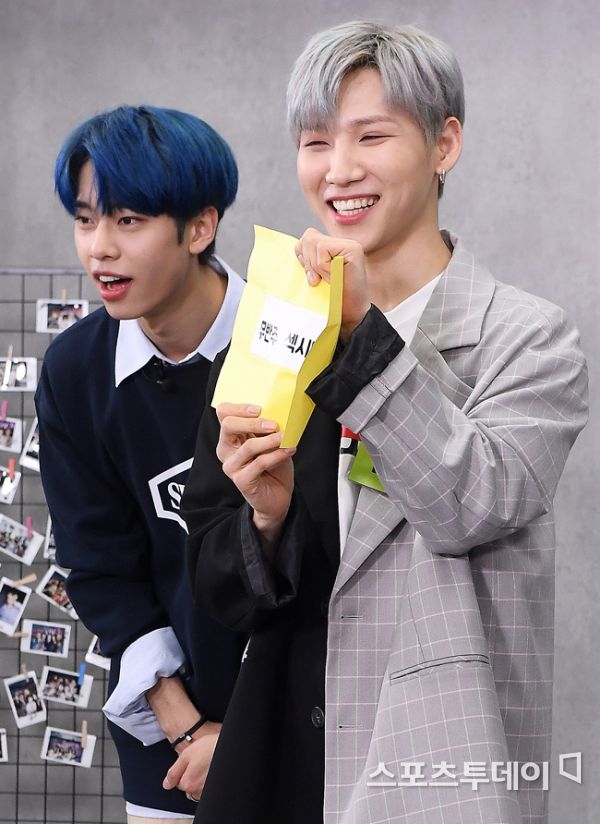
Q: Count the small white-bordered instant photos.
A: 15